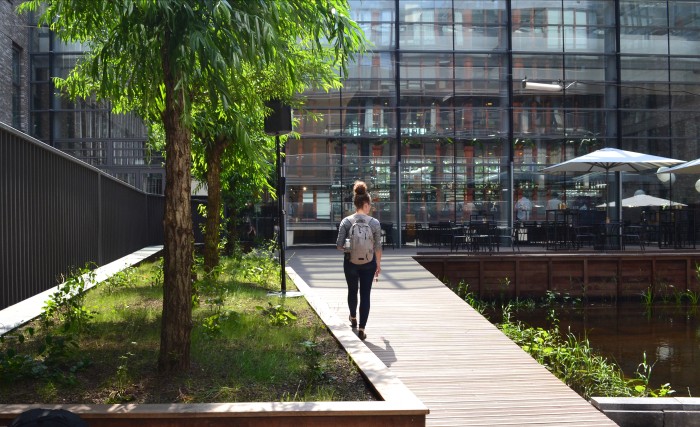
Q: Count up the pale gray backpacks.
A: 1